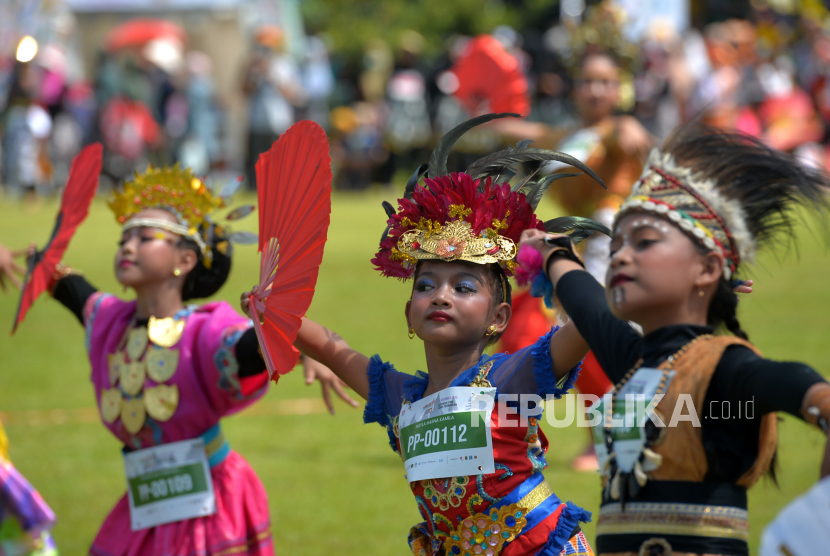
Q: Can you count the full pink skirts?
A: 1